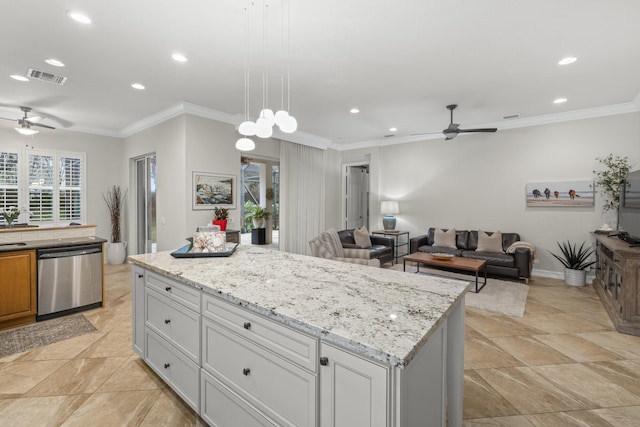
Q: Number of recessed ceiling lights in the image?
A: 9